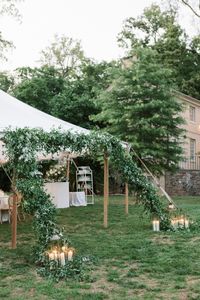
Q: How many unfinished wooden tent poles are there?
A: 4